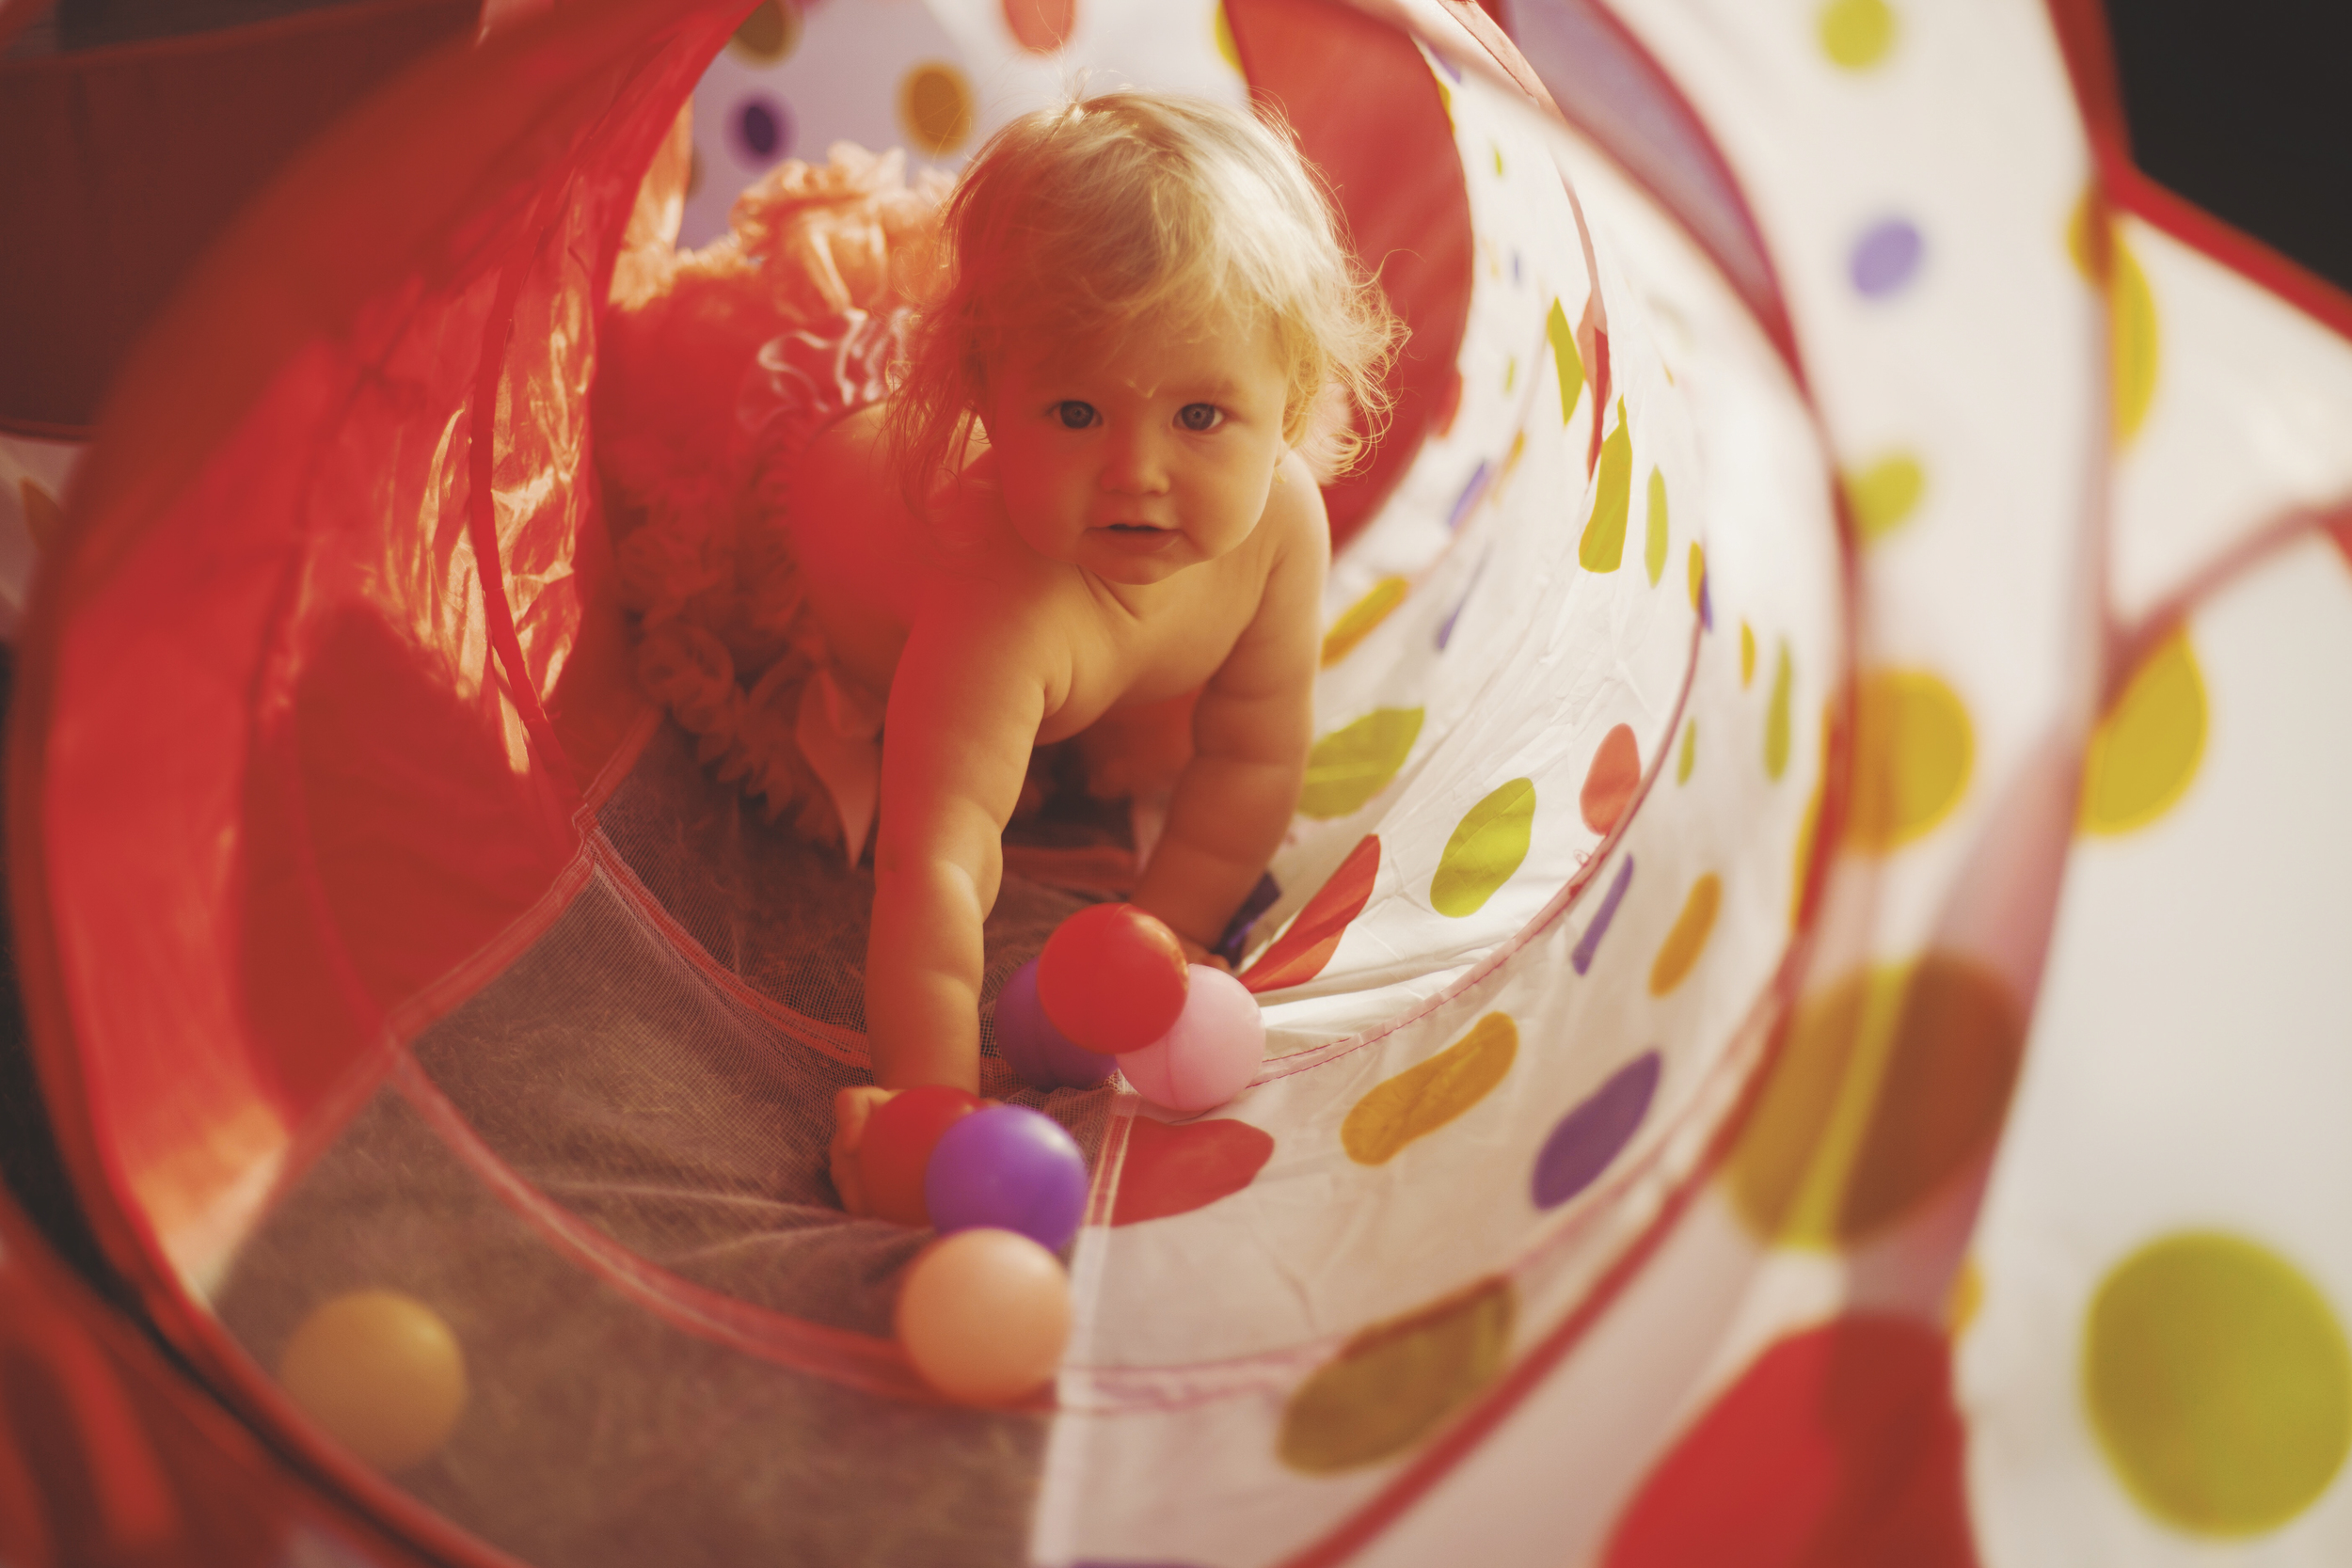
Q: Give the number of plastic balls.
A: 7